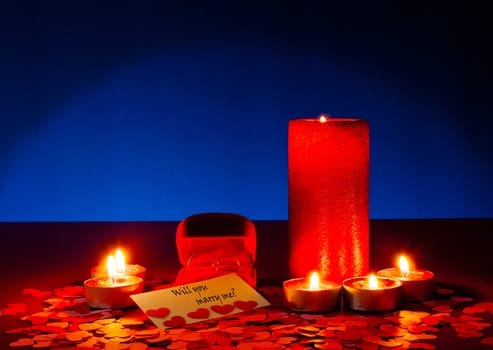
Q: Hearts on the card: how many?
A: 5